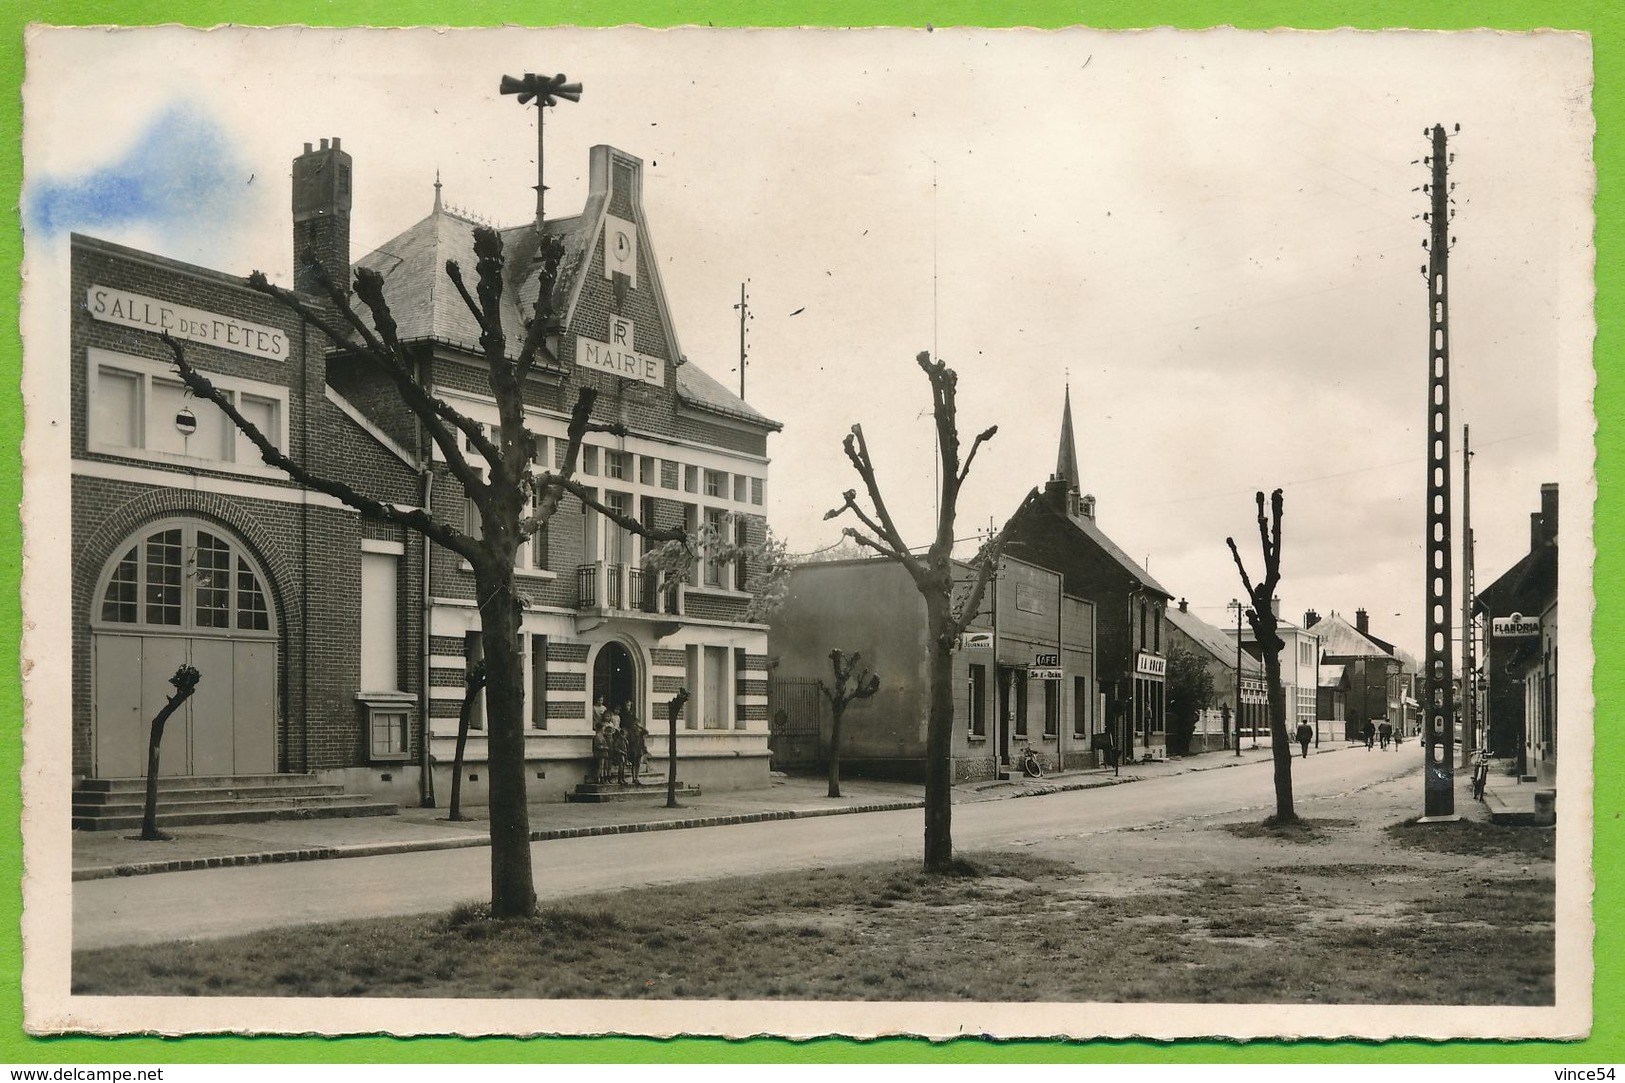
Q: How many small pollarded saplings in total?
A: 4